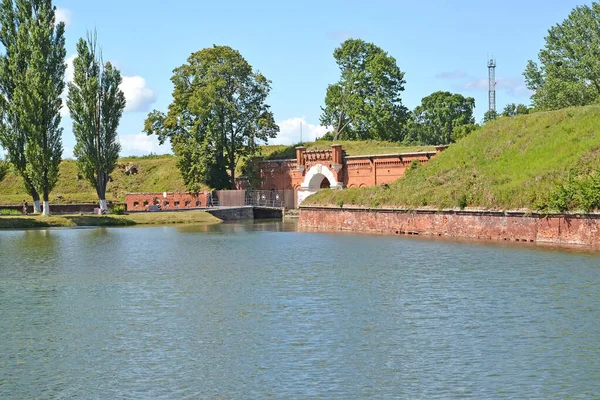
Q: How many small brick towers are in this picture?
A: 2